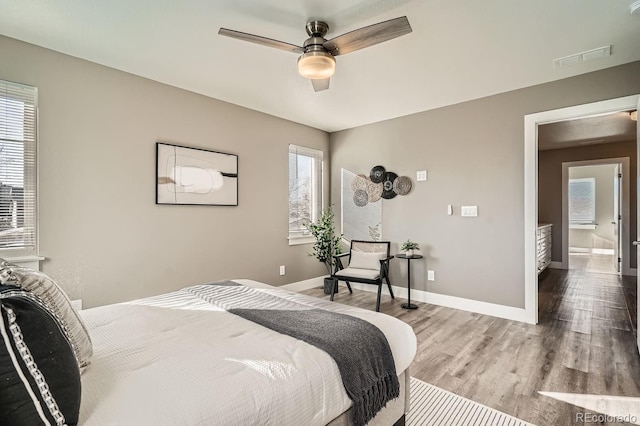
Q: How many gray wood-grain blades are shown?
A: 3